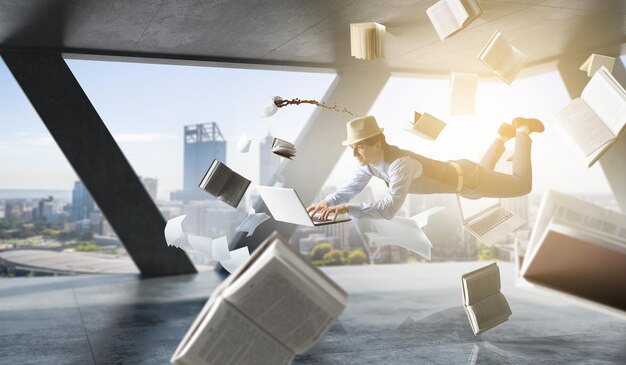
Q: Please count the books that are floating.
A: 12